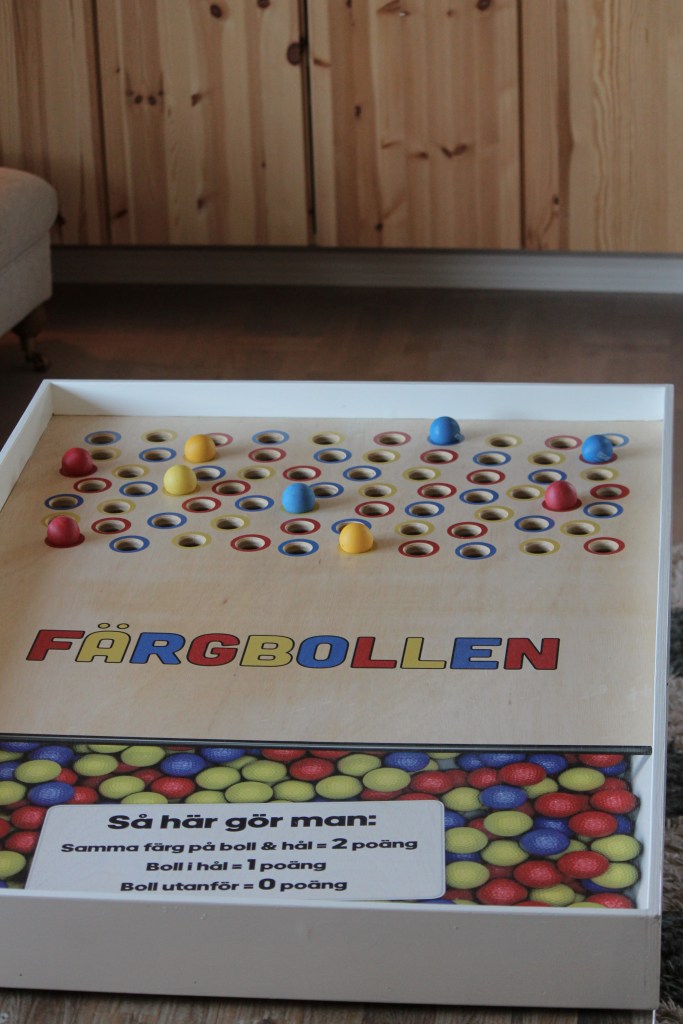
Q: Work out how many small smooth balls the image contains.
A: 9